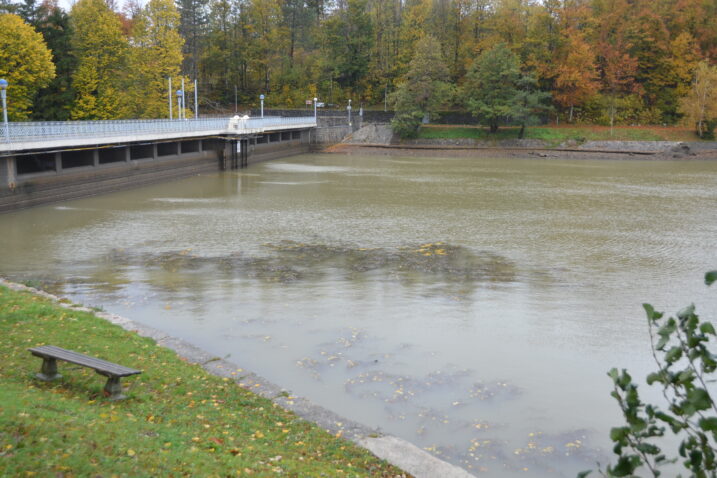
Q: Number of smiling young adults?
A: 0